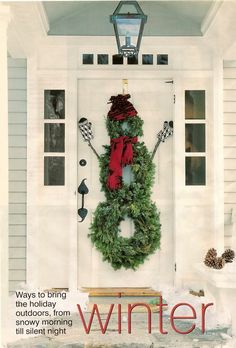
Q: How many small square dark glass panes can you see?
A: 6